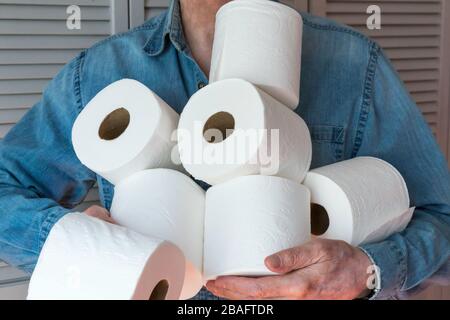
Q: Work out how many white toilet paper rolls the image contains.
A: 7